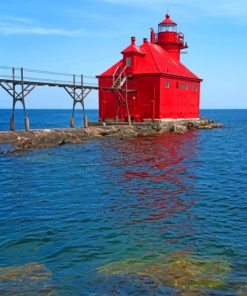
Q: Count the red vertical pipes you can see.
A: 3